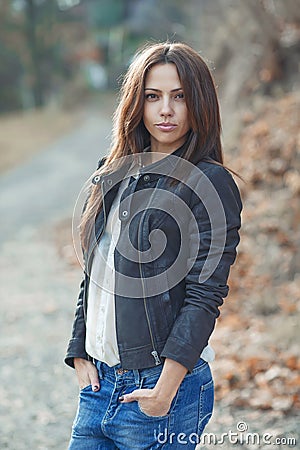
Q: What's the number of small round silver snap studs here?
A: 4